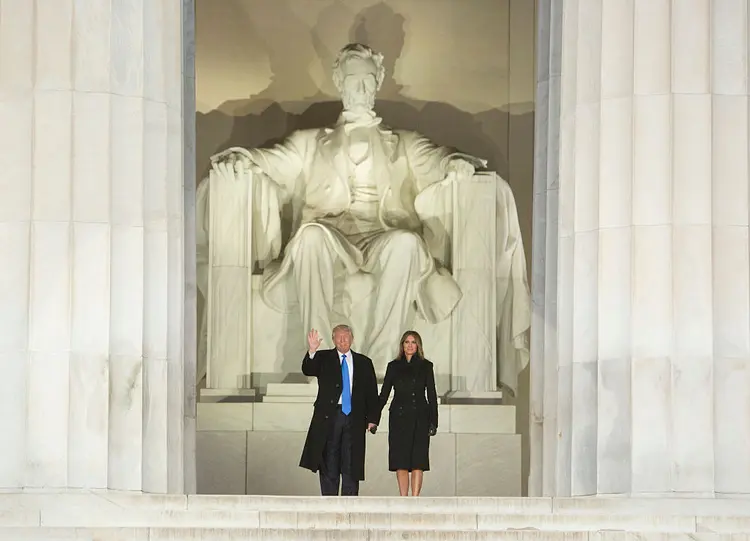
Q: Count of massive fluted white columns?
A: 2